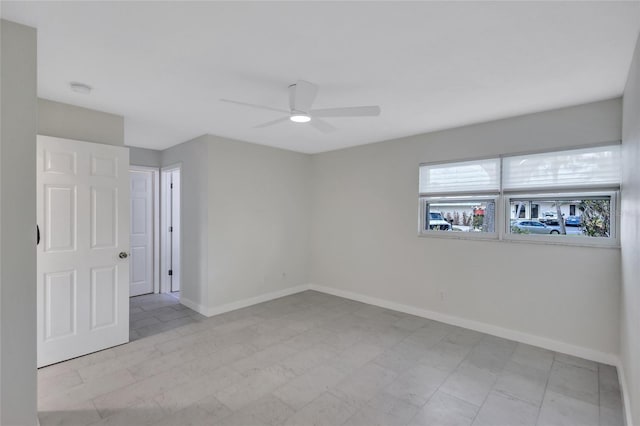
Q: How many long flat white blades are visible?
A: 5